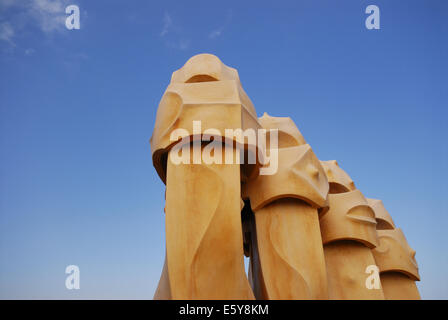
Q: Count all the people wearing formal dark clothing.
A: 0